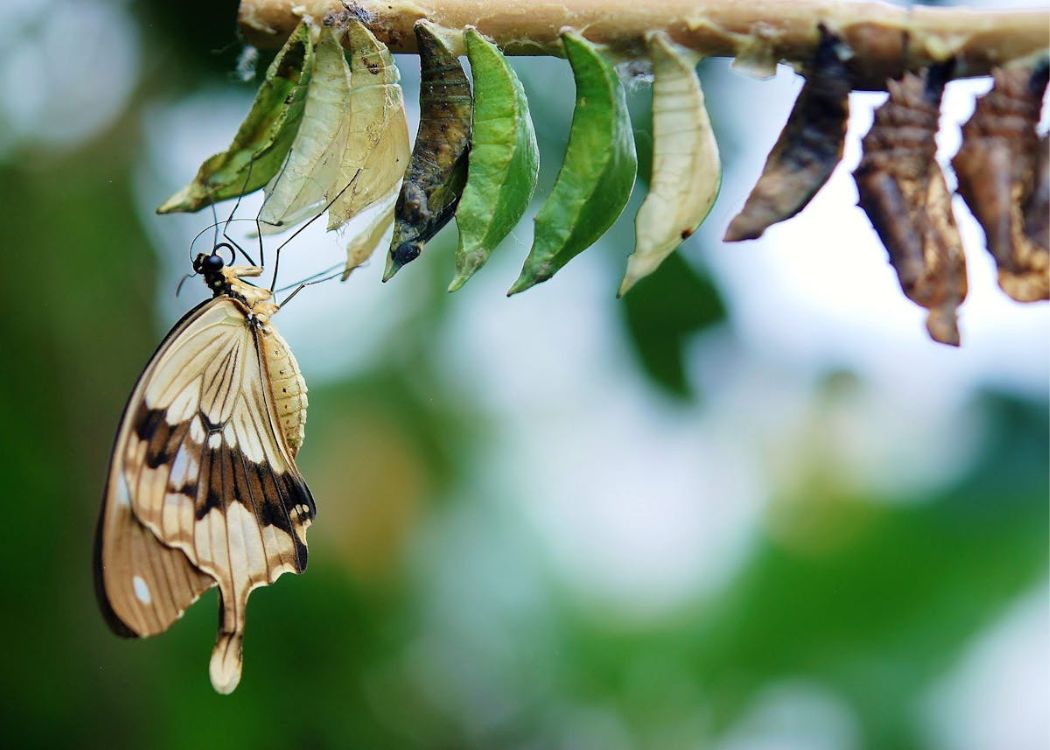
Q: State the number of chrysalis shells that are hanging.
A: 10